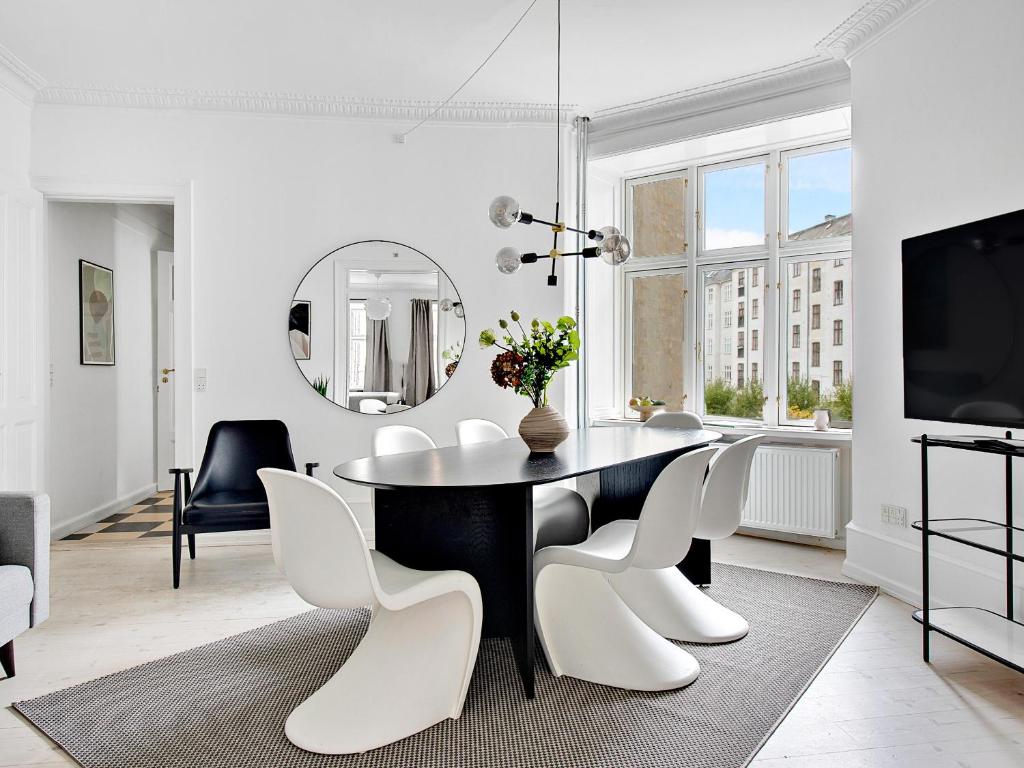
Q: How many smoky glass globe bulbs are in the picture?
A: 4